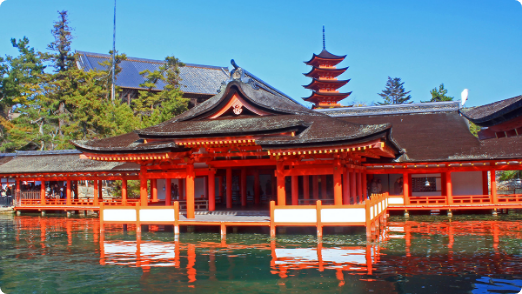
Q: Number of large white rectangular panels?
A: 4